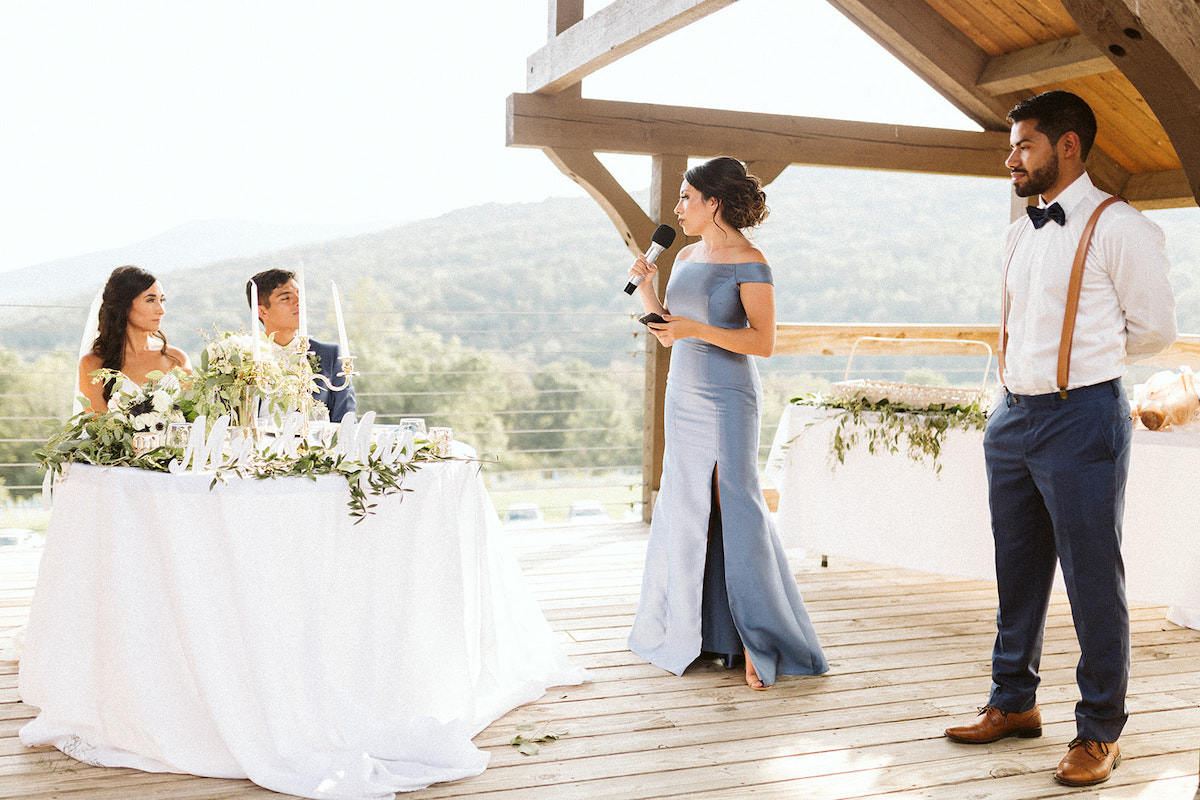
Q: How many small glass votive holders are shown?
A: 2